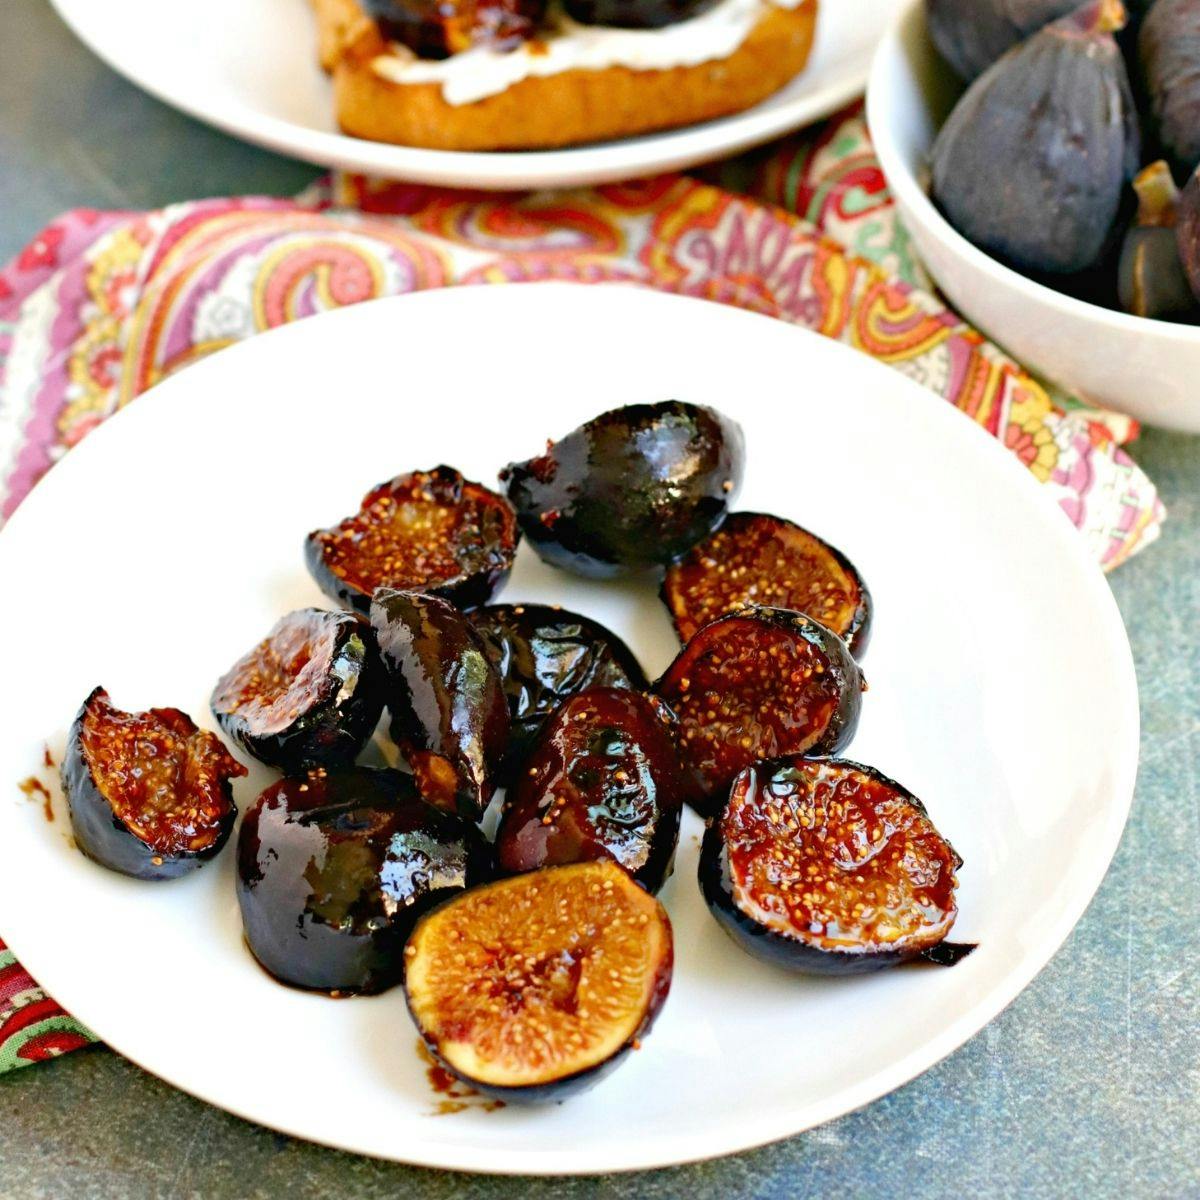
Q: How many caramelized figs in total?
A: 12